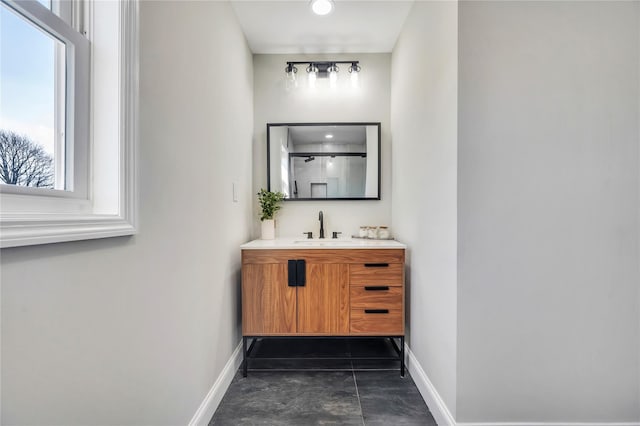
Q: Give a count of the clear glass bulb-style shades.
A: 4